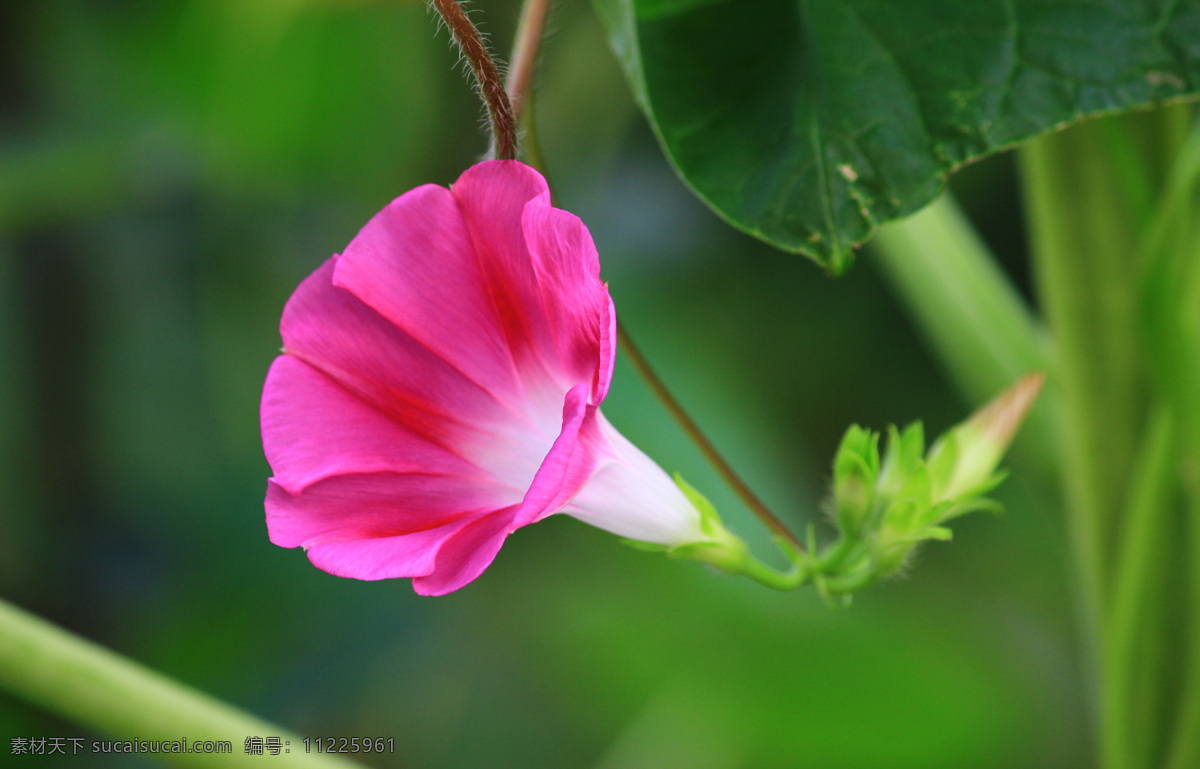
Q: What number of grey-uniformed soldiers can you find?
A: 0